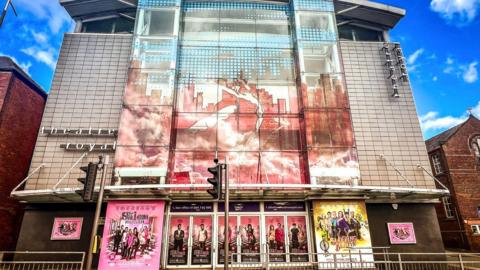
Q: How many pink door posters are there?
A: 6